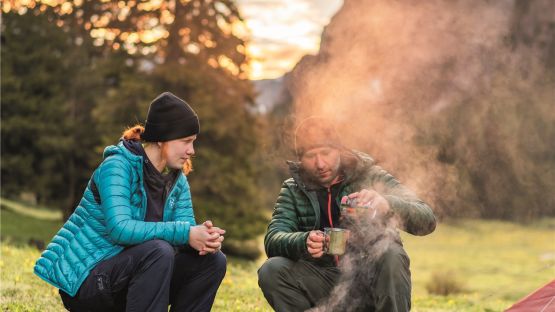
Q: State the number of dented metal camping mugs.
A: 1